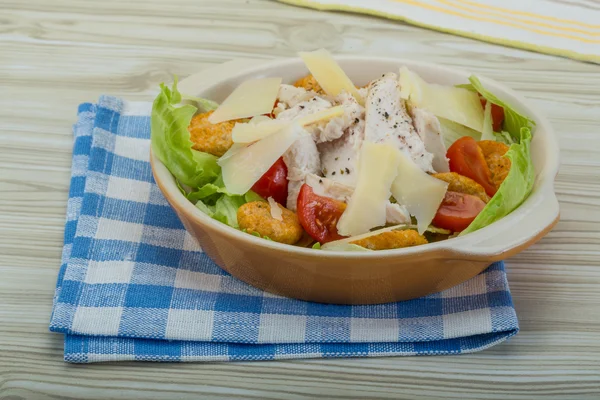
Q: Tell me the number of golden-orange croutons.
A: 6